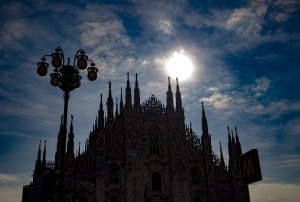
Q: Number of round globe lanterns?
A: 6